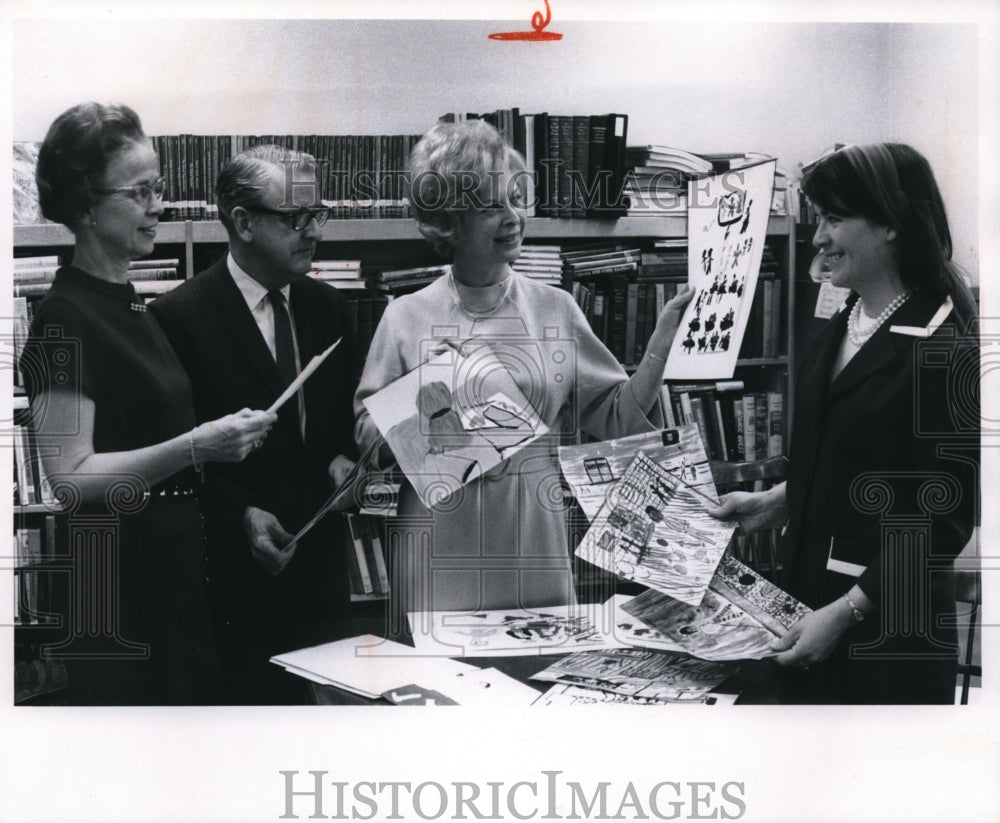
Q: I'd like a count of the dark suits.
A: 2